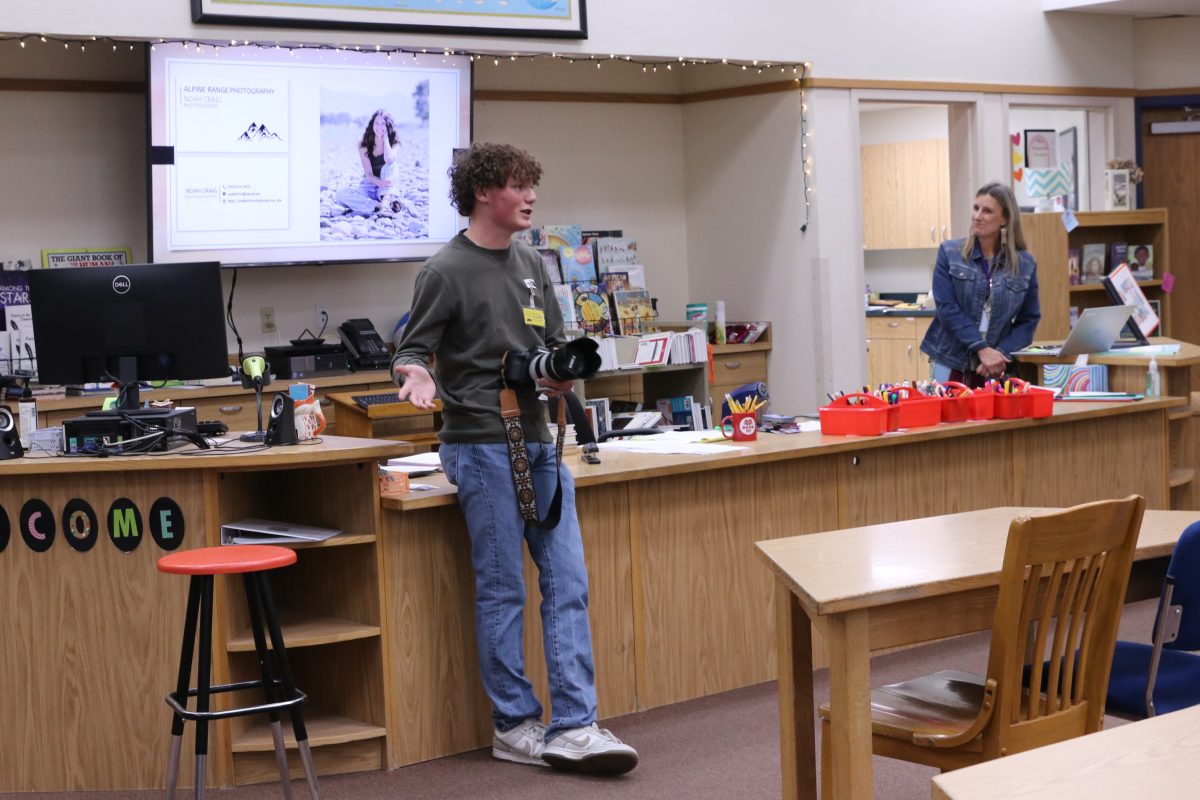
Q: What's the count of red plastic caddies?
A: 4